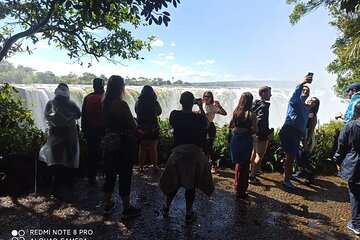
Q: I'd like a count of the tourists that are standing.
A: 12